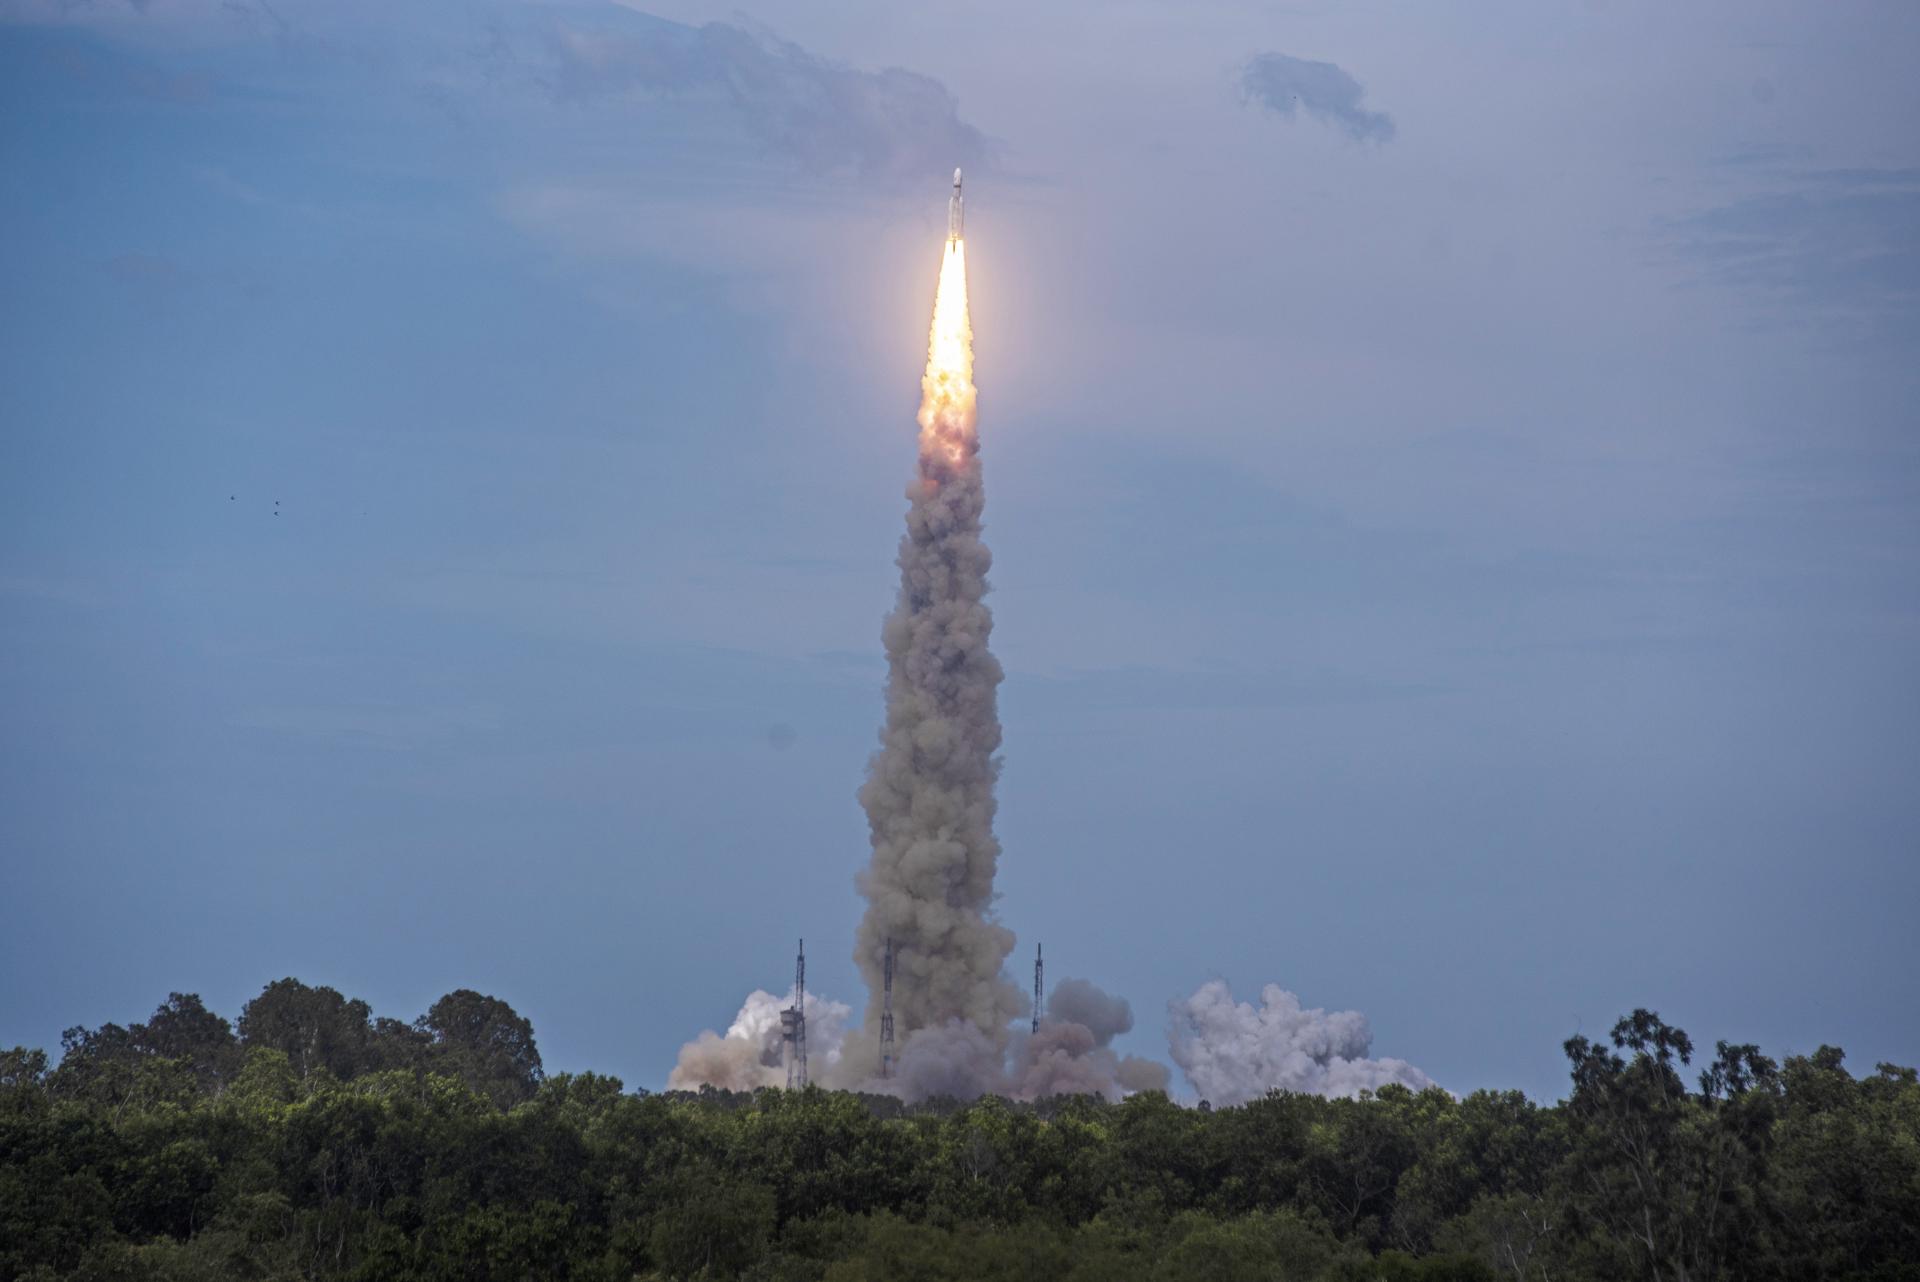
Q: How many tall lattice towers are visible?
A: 3